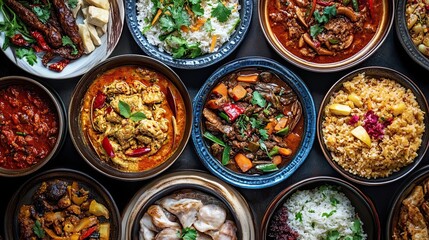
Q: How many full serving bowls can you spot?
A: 3